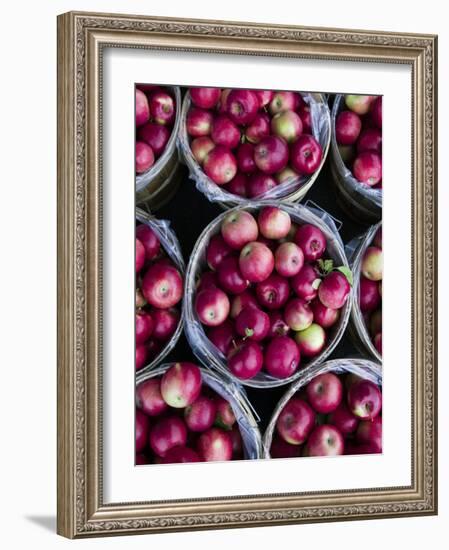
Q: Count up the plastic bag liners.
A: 8